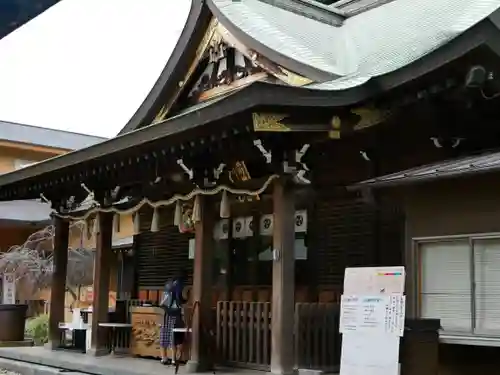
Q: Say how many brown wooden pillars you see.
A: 4